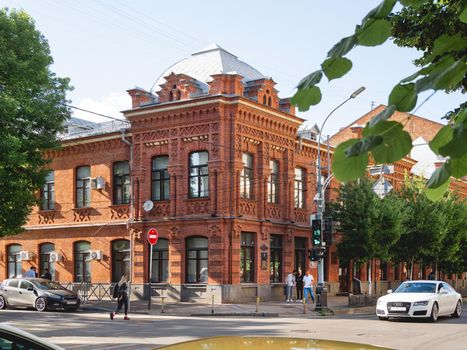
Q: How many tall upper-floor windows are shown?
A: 8